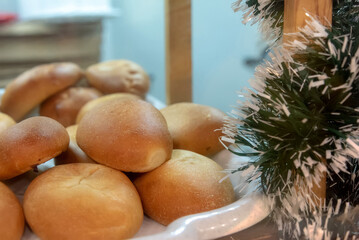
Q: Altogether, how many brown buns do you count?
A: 12